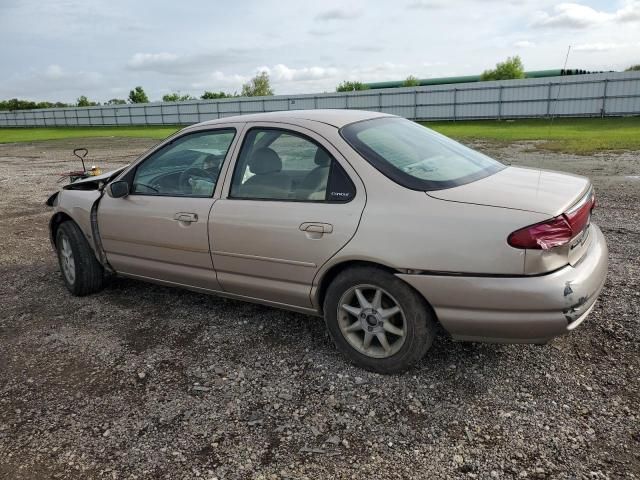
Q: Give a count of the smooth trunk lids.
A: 1